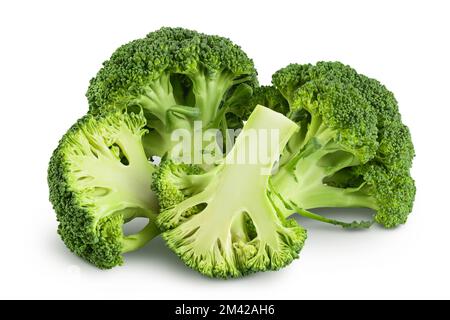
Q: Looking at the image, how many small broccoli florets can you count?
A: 4